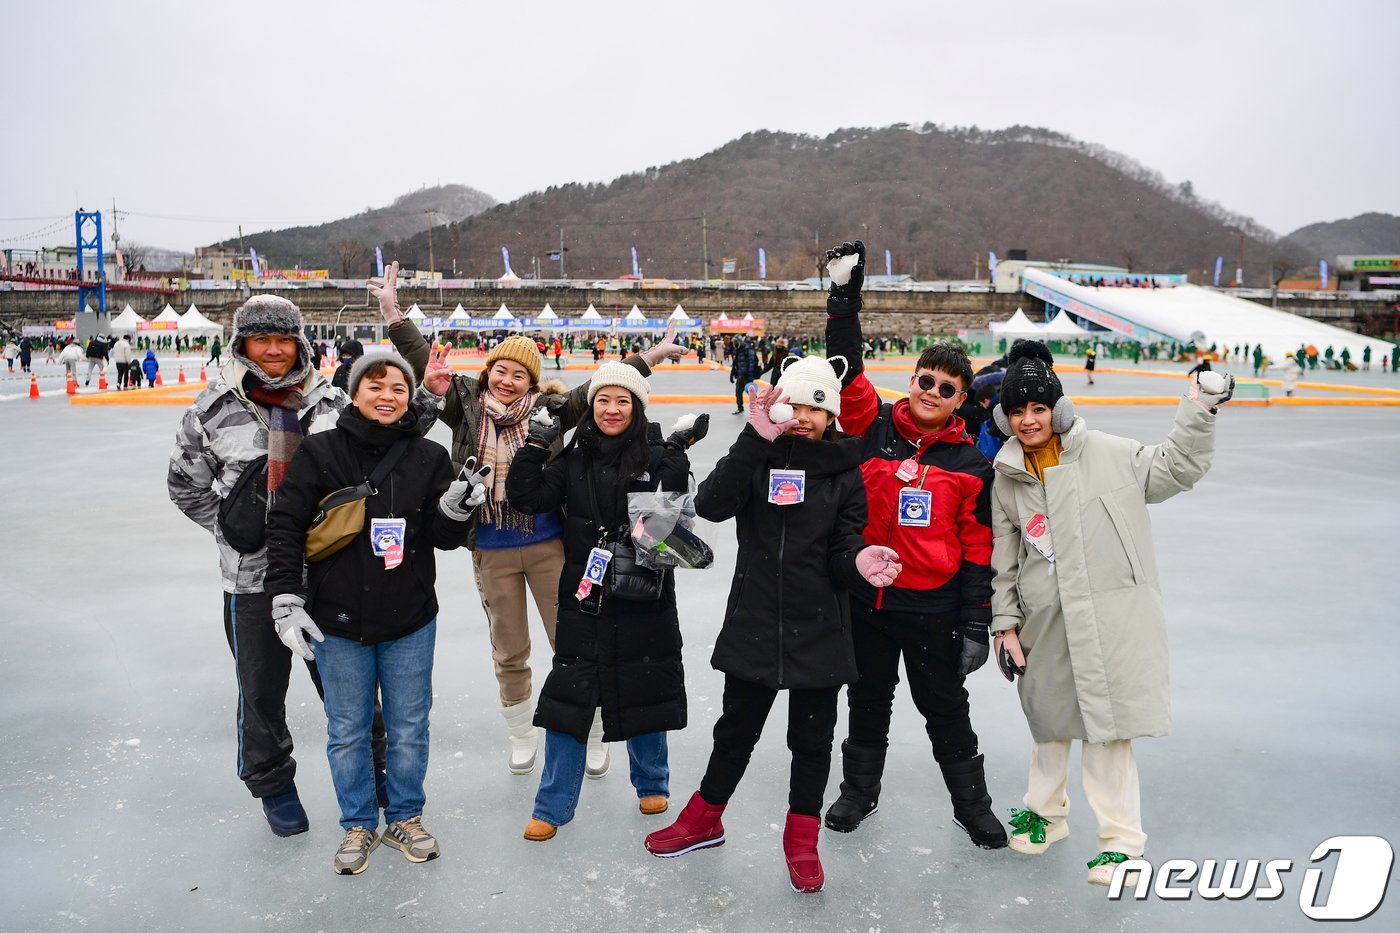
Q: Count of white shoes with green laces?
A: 2